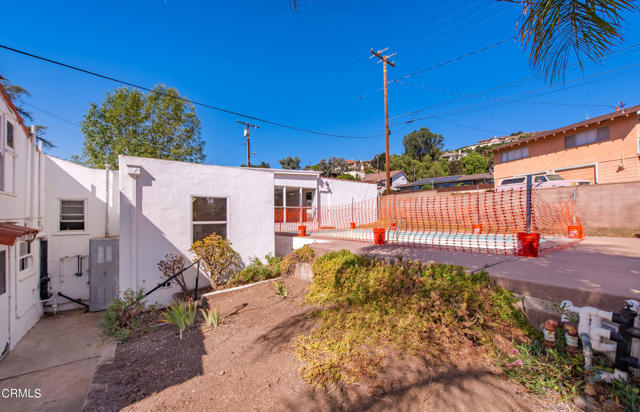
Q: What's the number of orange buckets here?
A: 7